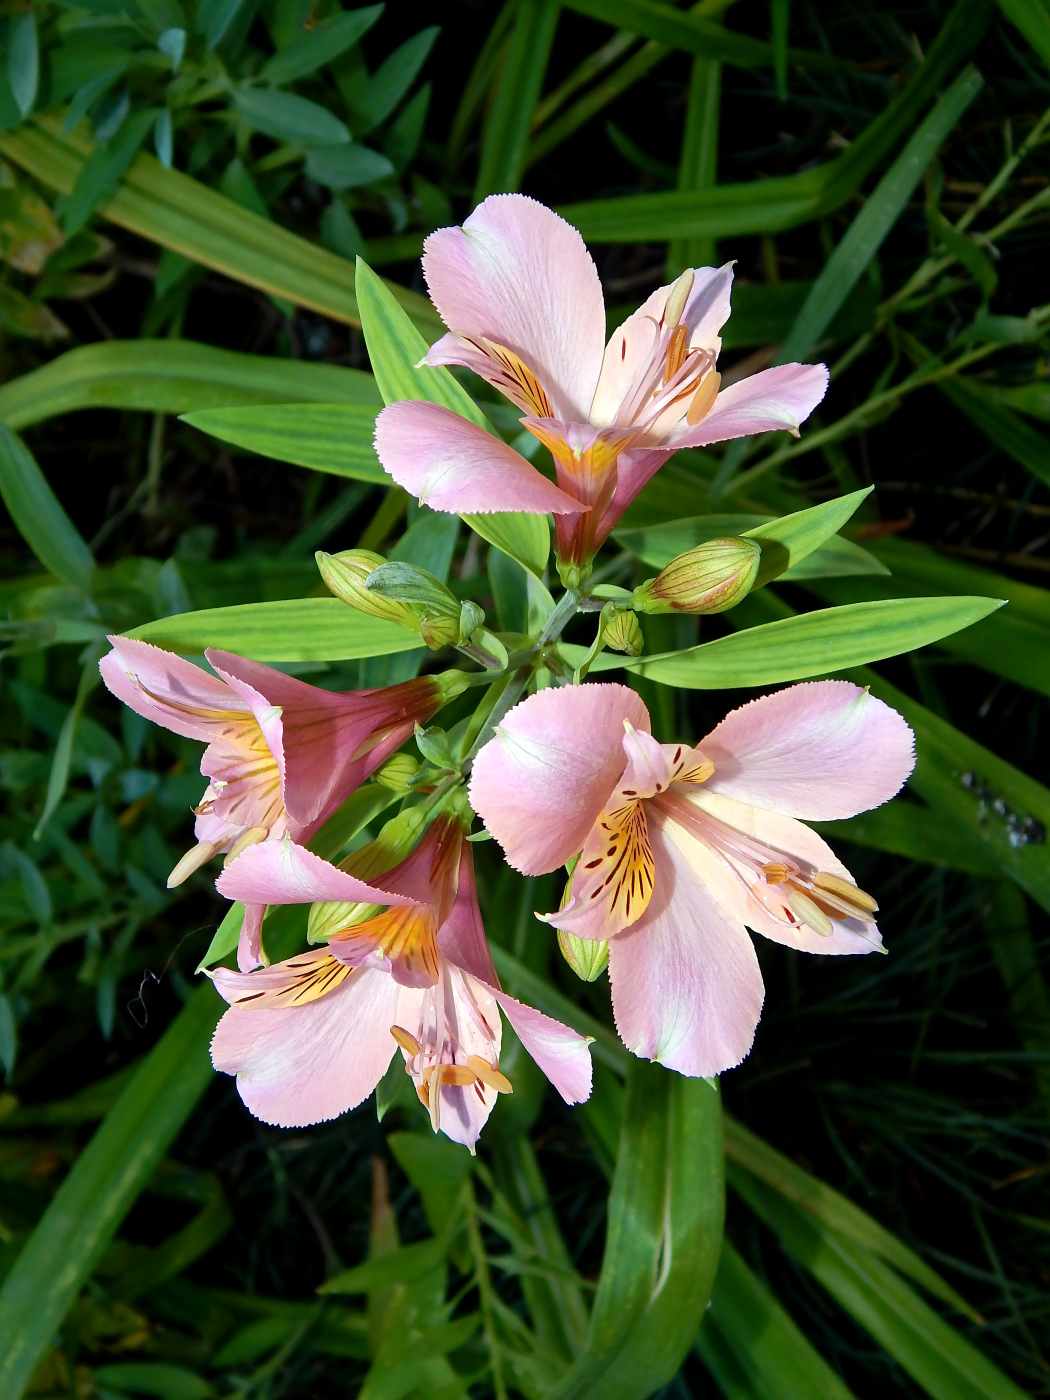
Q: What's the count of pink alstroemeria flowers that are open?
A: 4